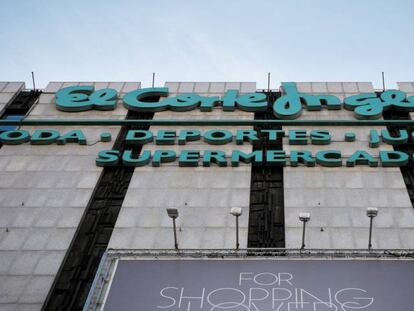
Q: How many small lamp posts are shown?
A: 4